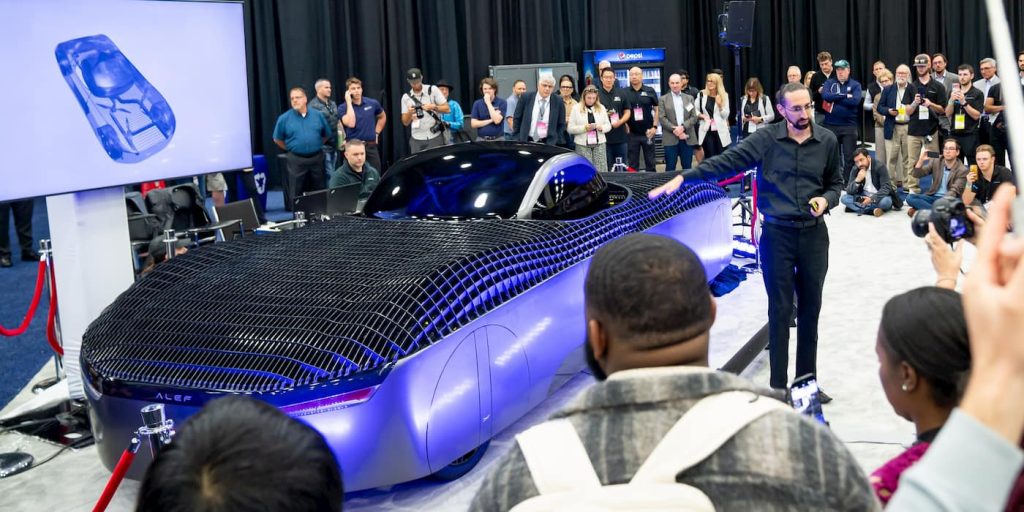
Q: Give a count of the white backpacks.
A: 1